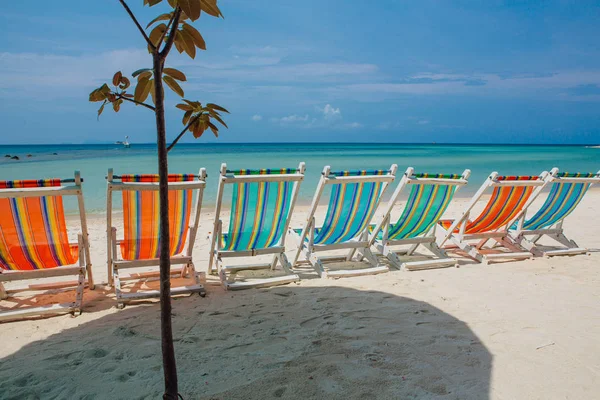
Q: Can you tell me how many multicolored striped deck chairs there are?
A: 7